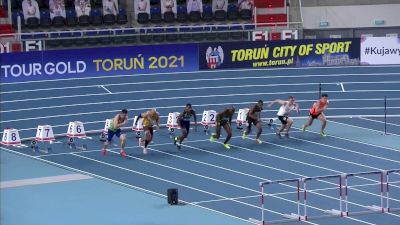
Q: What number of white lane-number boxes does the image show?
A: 8